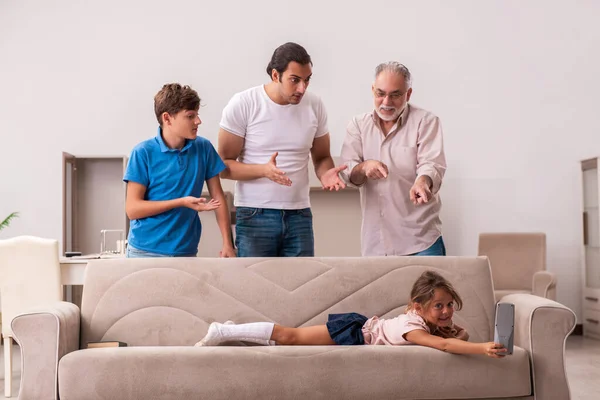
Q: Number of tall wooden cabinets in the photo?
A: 2